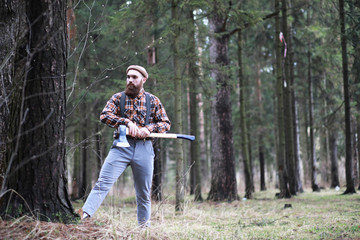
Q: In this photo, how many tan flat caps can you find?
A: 1